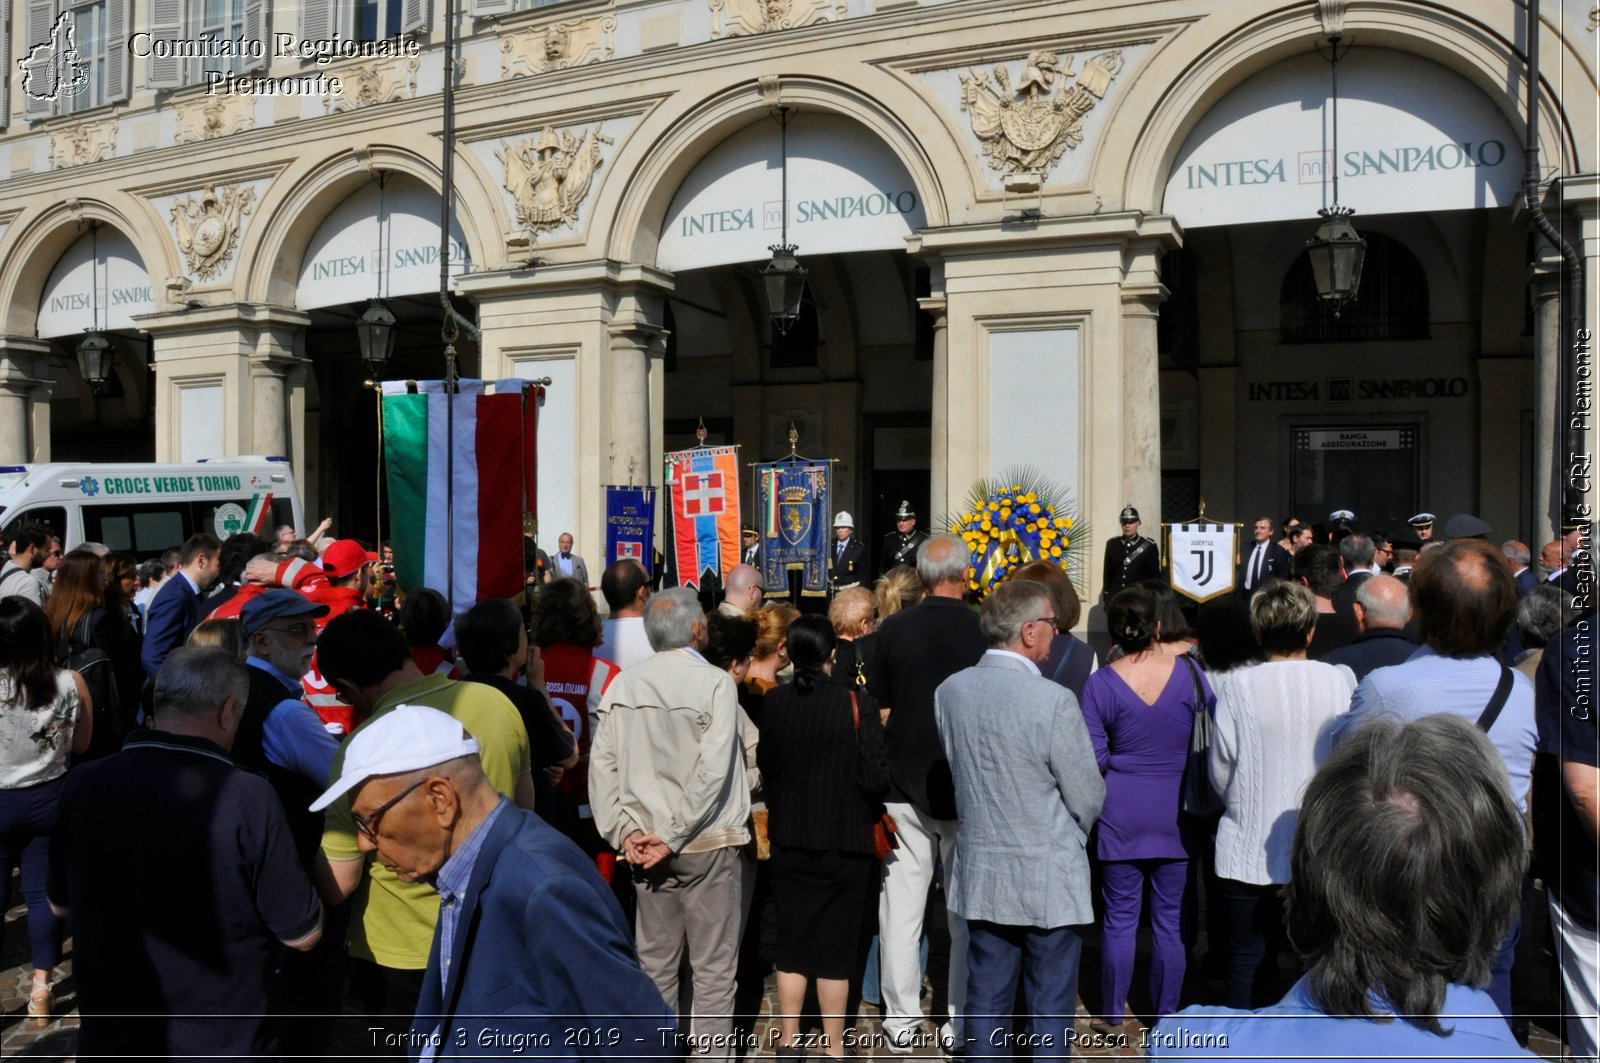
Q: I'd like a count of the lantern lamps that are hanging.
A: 4